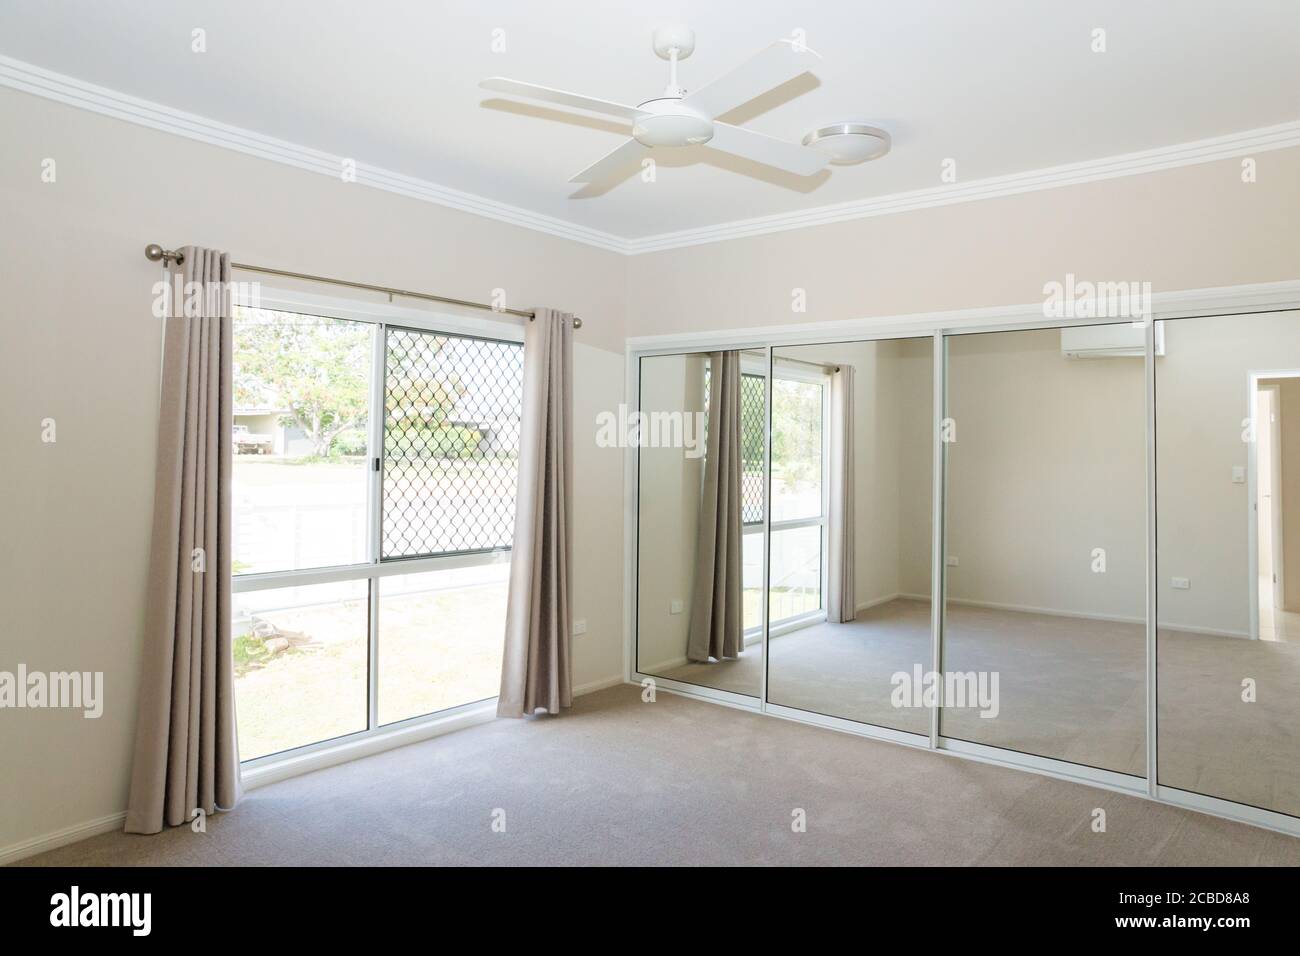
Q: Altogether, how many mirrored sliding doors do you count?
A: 4